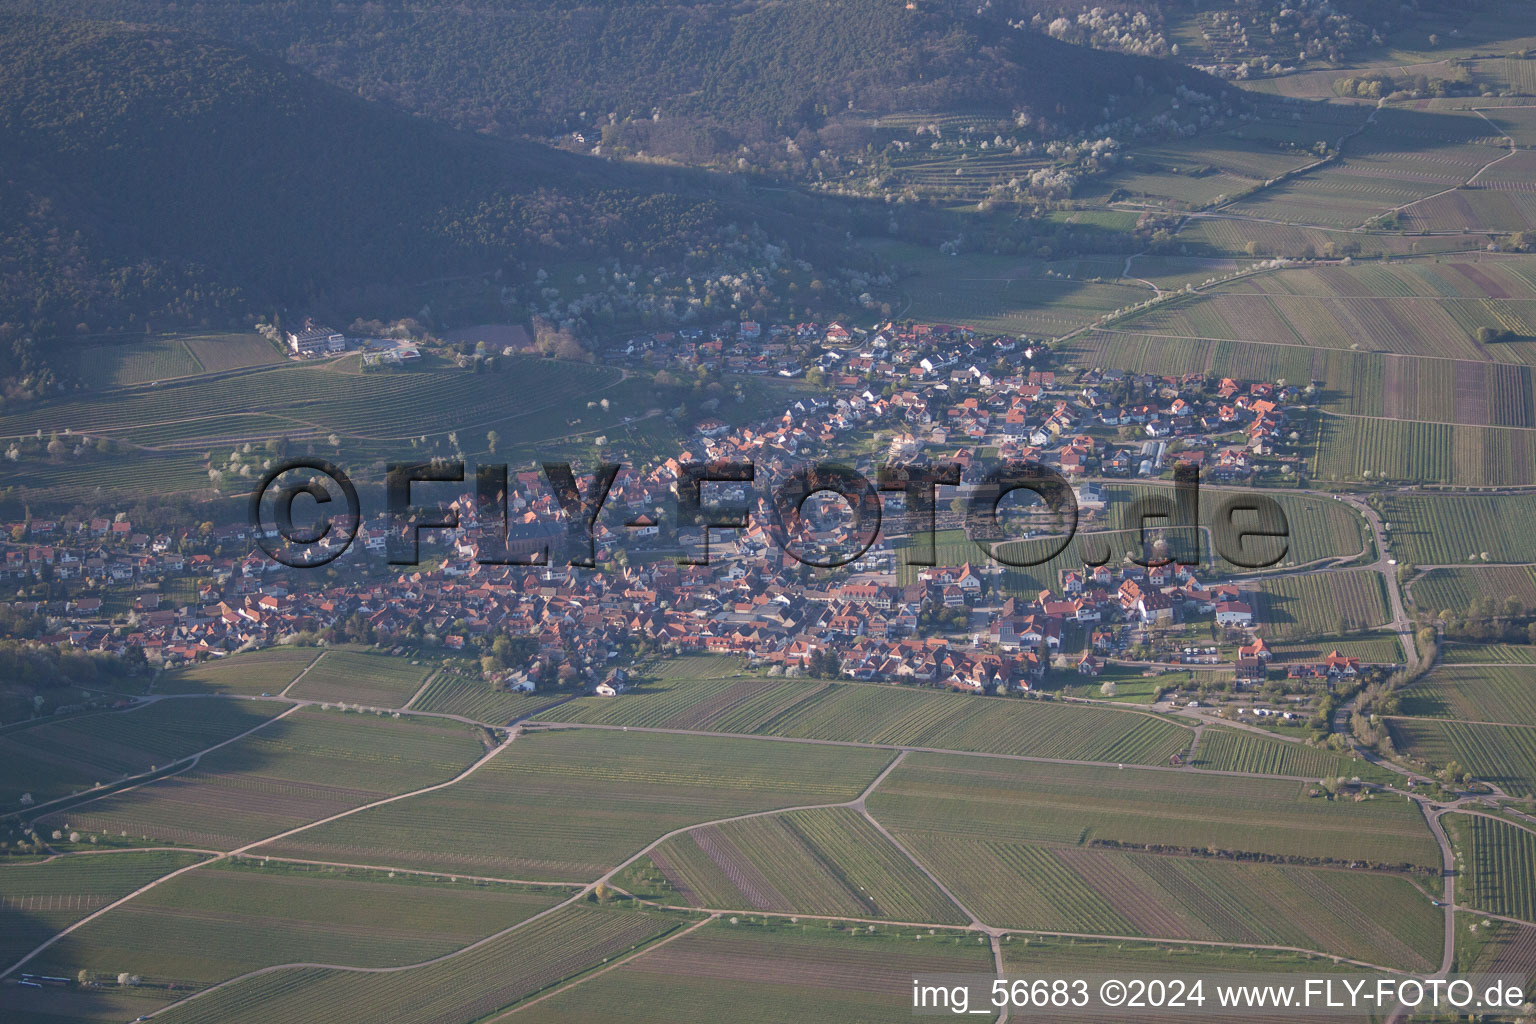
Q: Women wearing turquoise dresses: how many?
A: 0